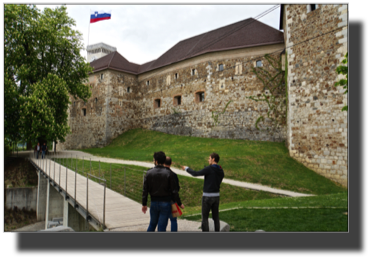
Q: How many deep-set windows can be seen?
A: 3